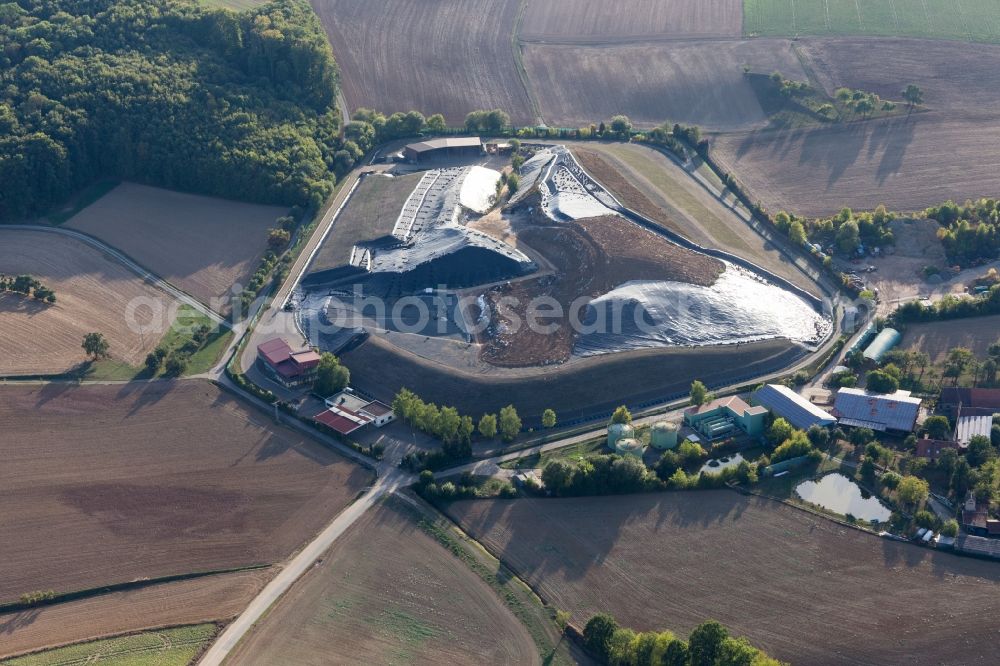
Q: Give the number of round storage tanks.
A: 3